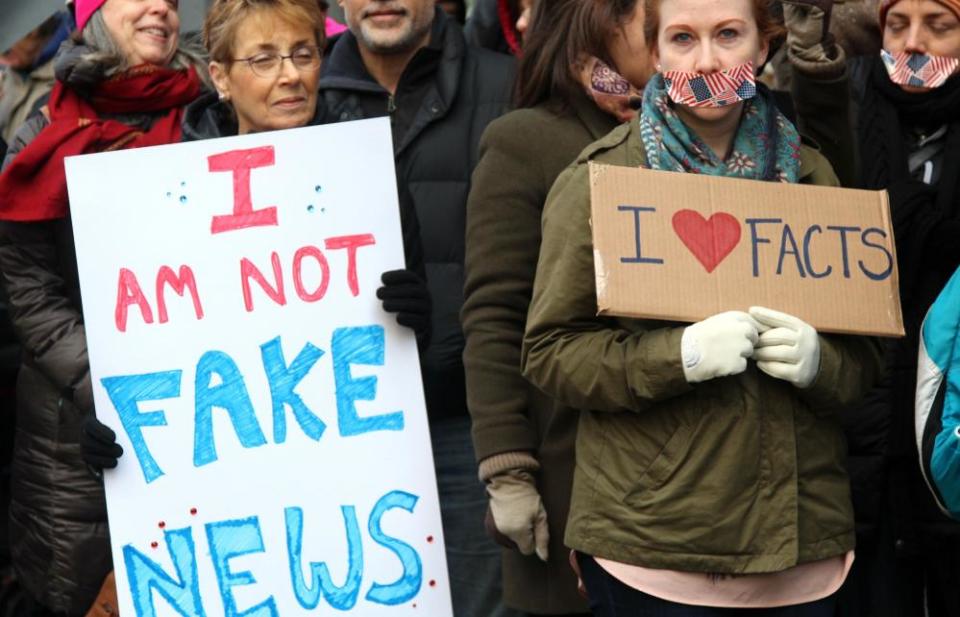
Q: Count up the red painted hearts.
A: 1